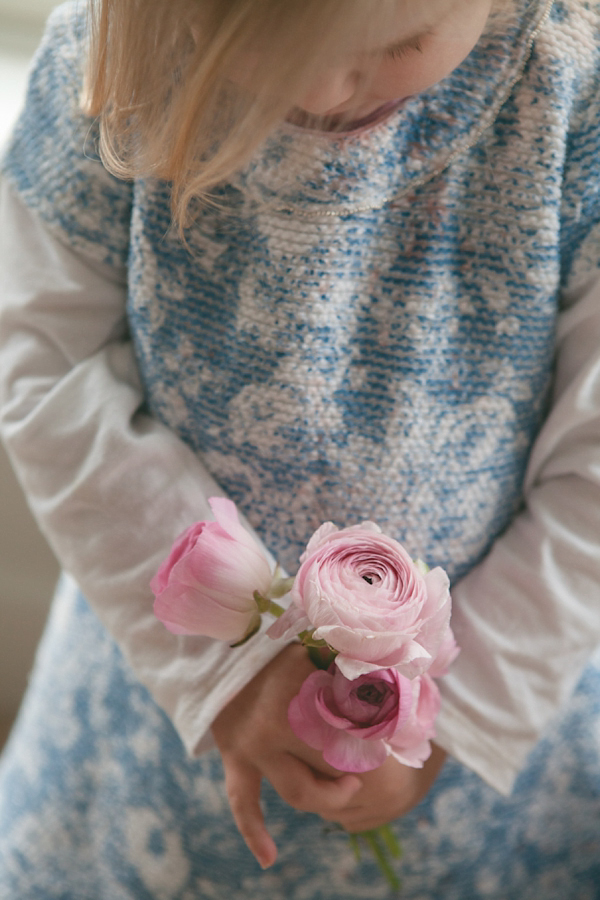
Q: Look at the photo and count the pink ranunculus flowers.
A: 3